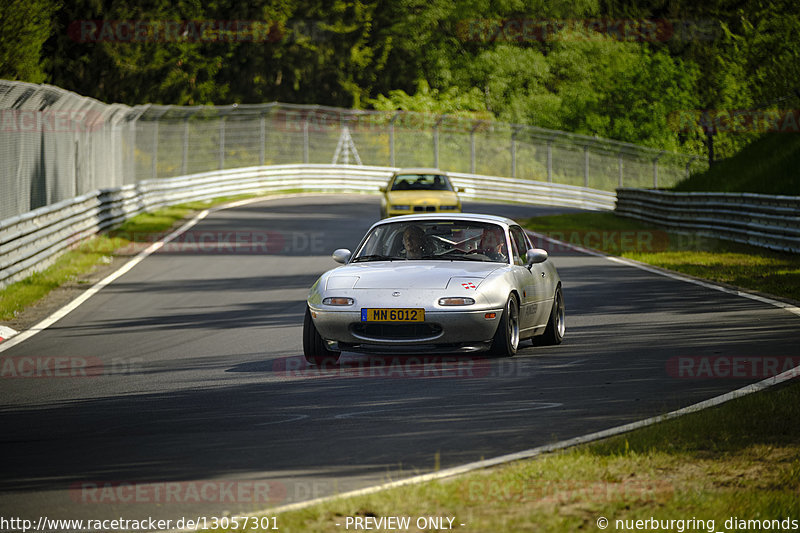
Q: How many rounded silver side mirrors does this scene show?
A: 2